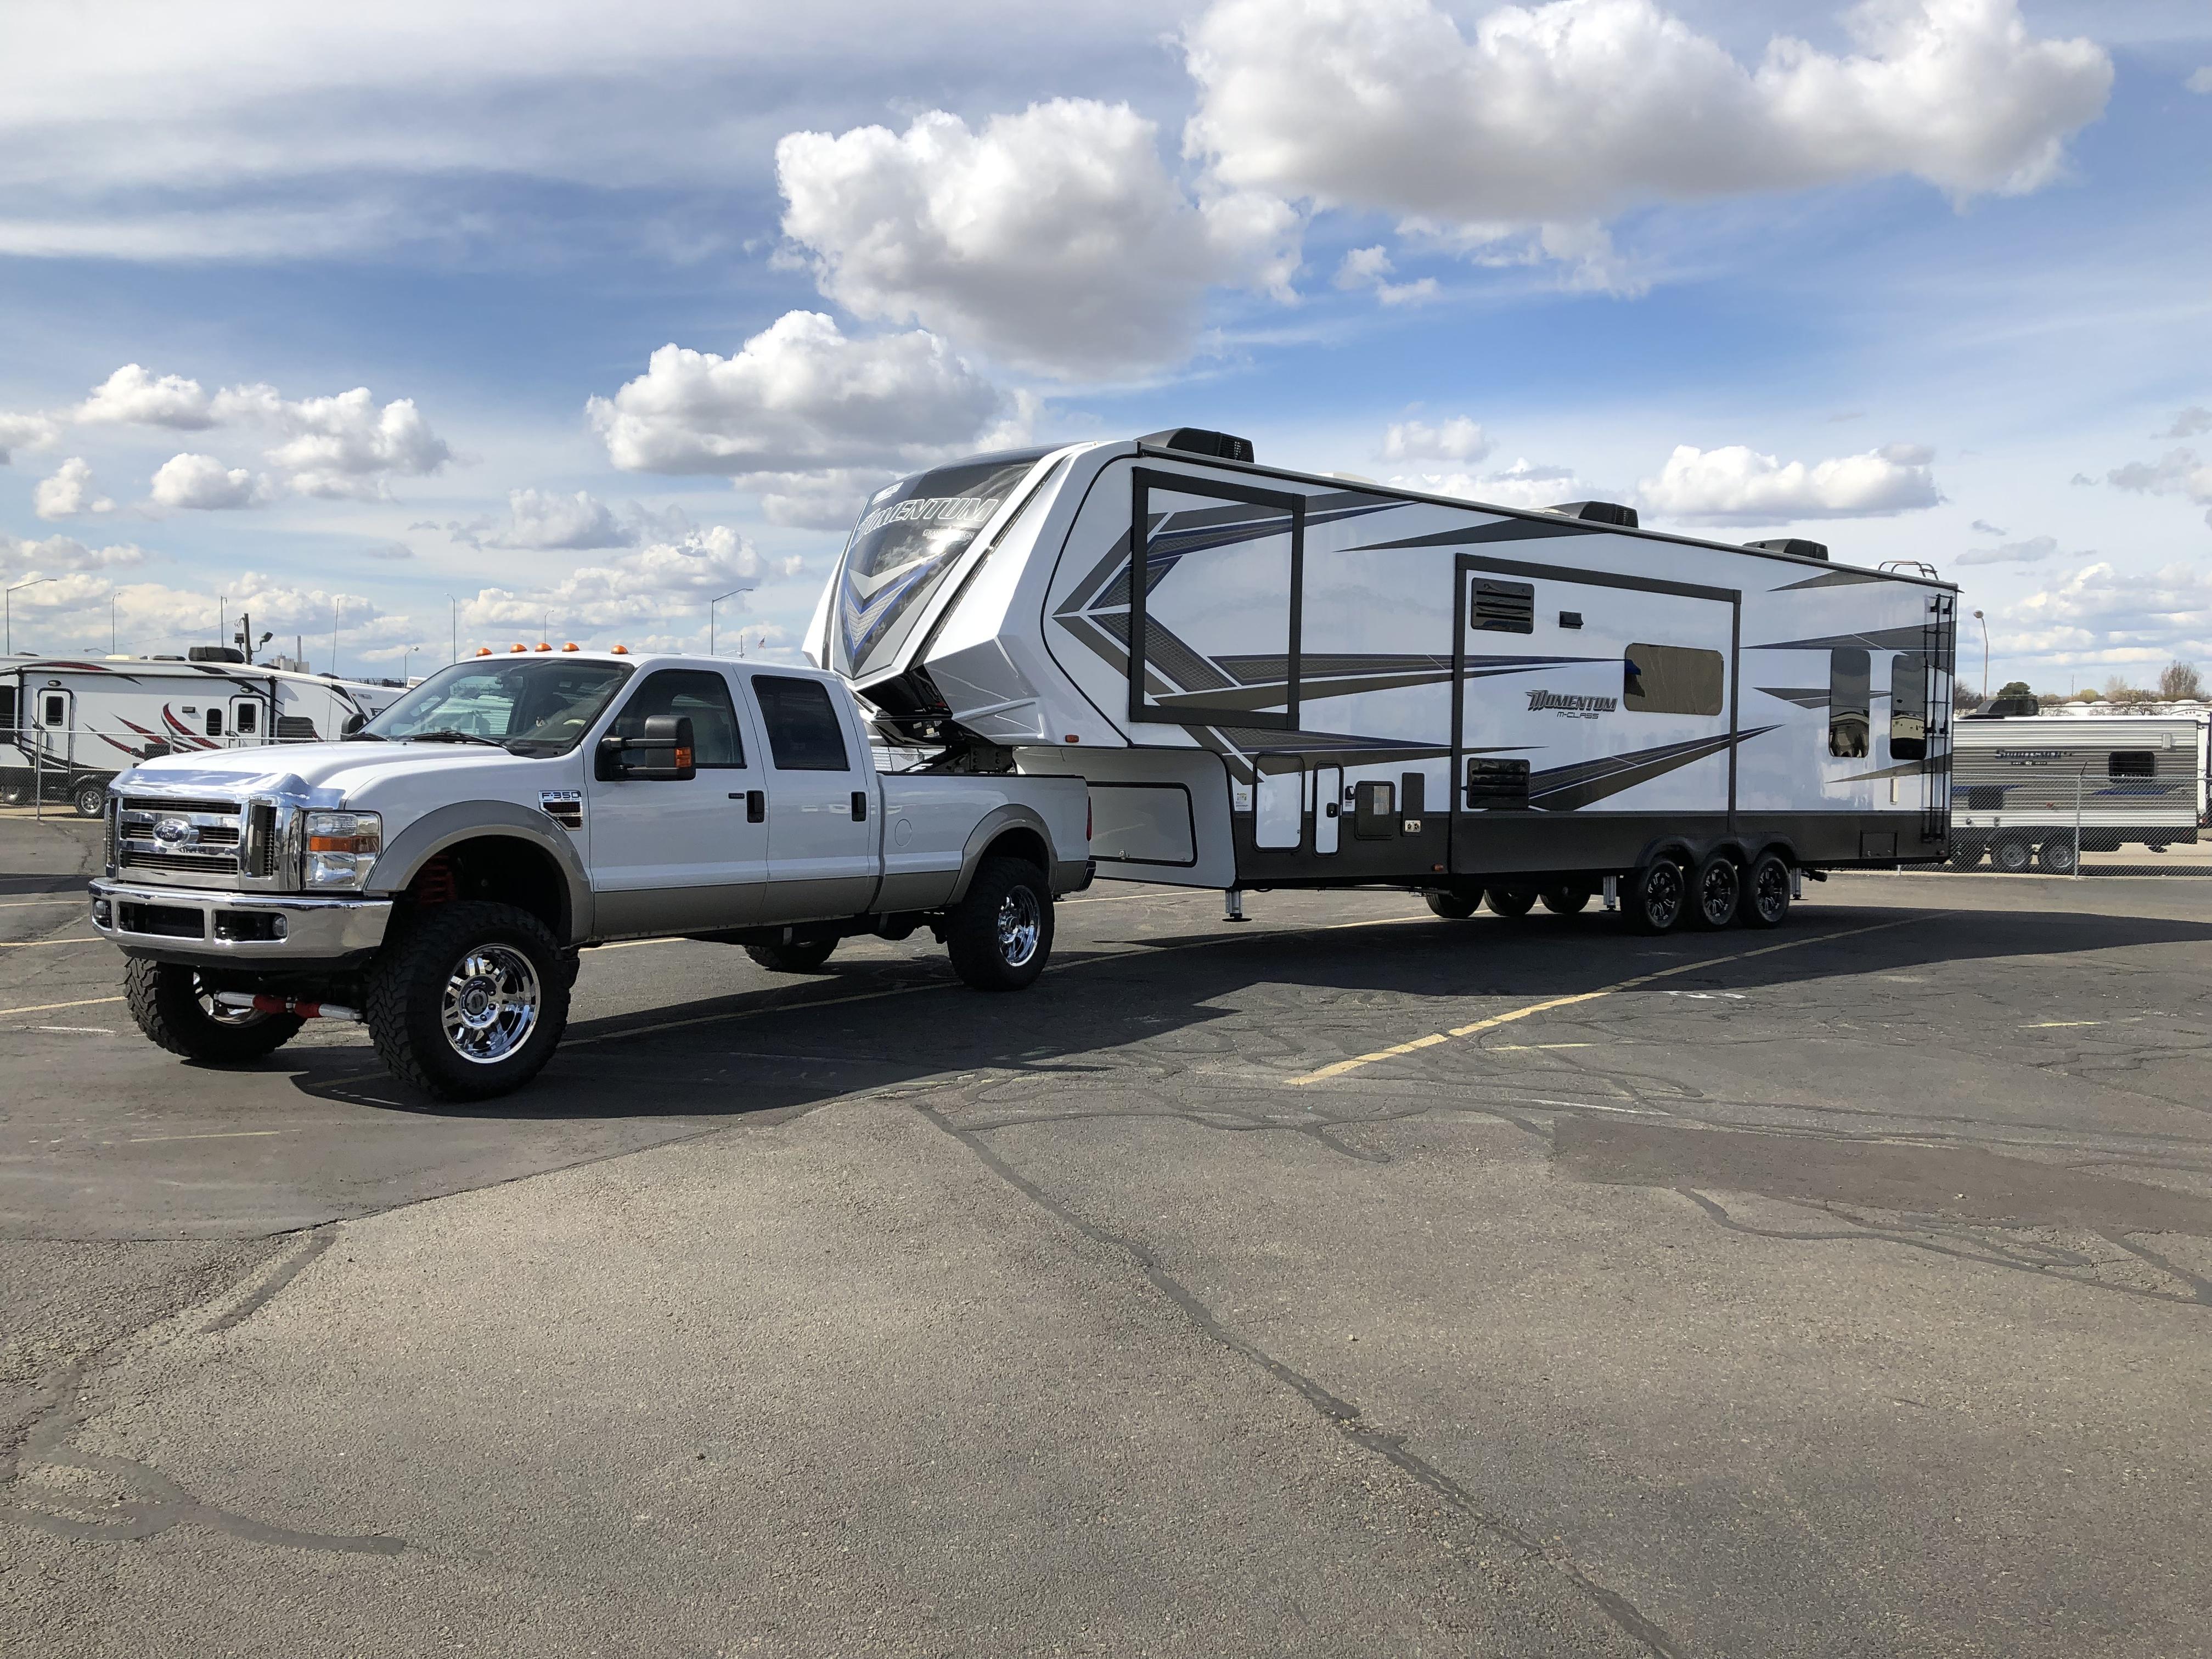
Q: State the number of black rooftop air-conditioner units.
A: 5